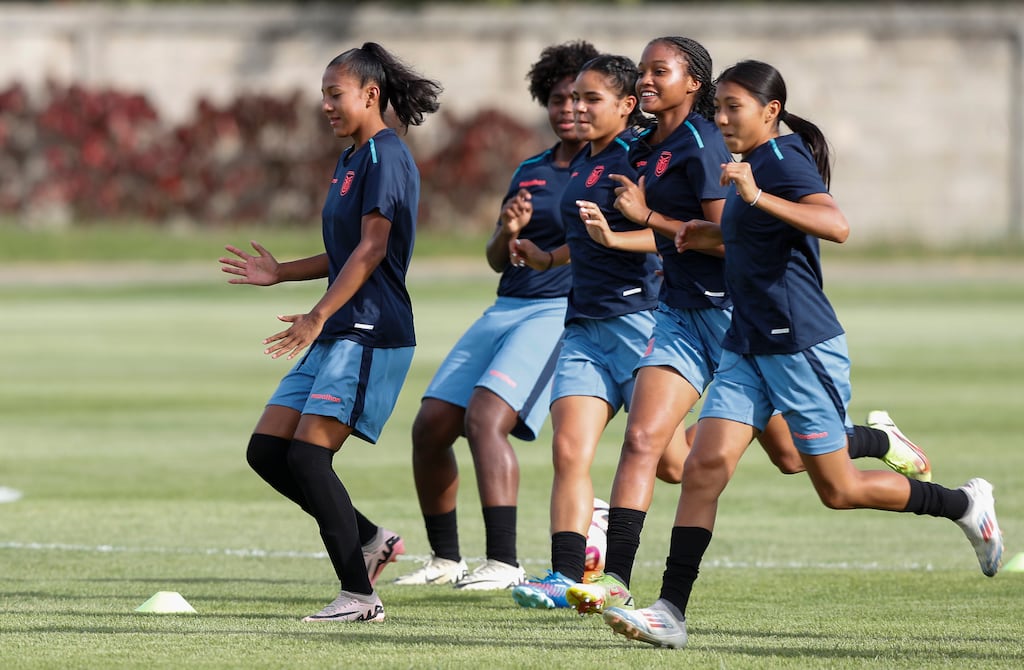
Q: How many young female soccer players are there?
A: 5